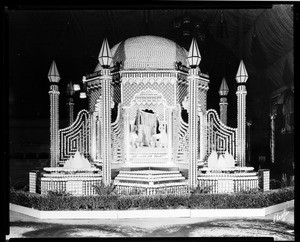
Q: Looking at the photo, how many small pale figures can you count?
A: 2